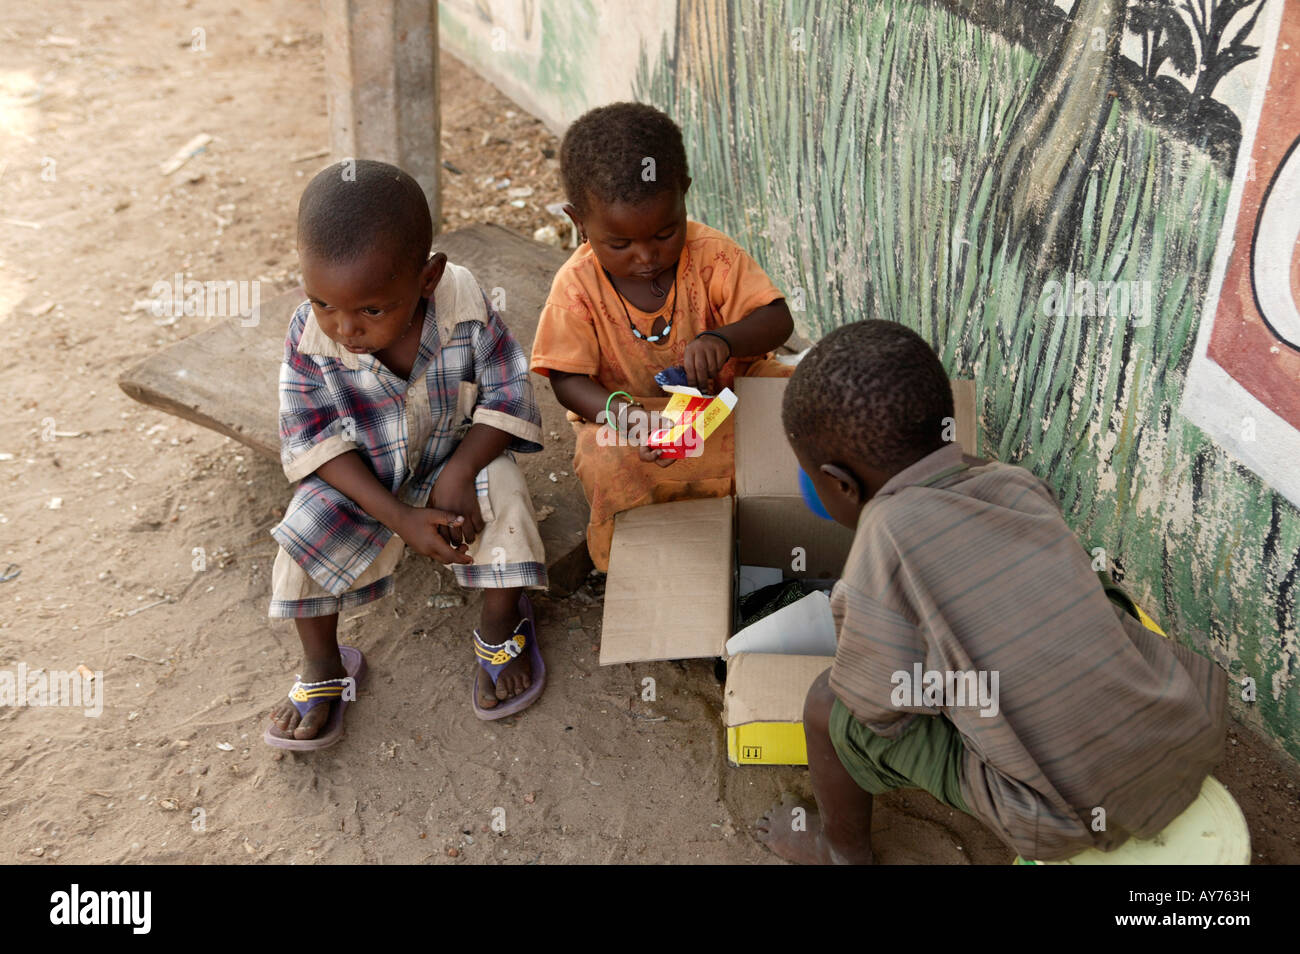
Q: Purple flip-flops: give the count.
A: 2